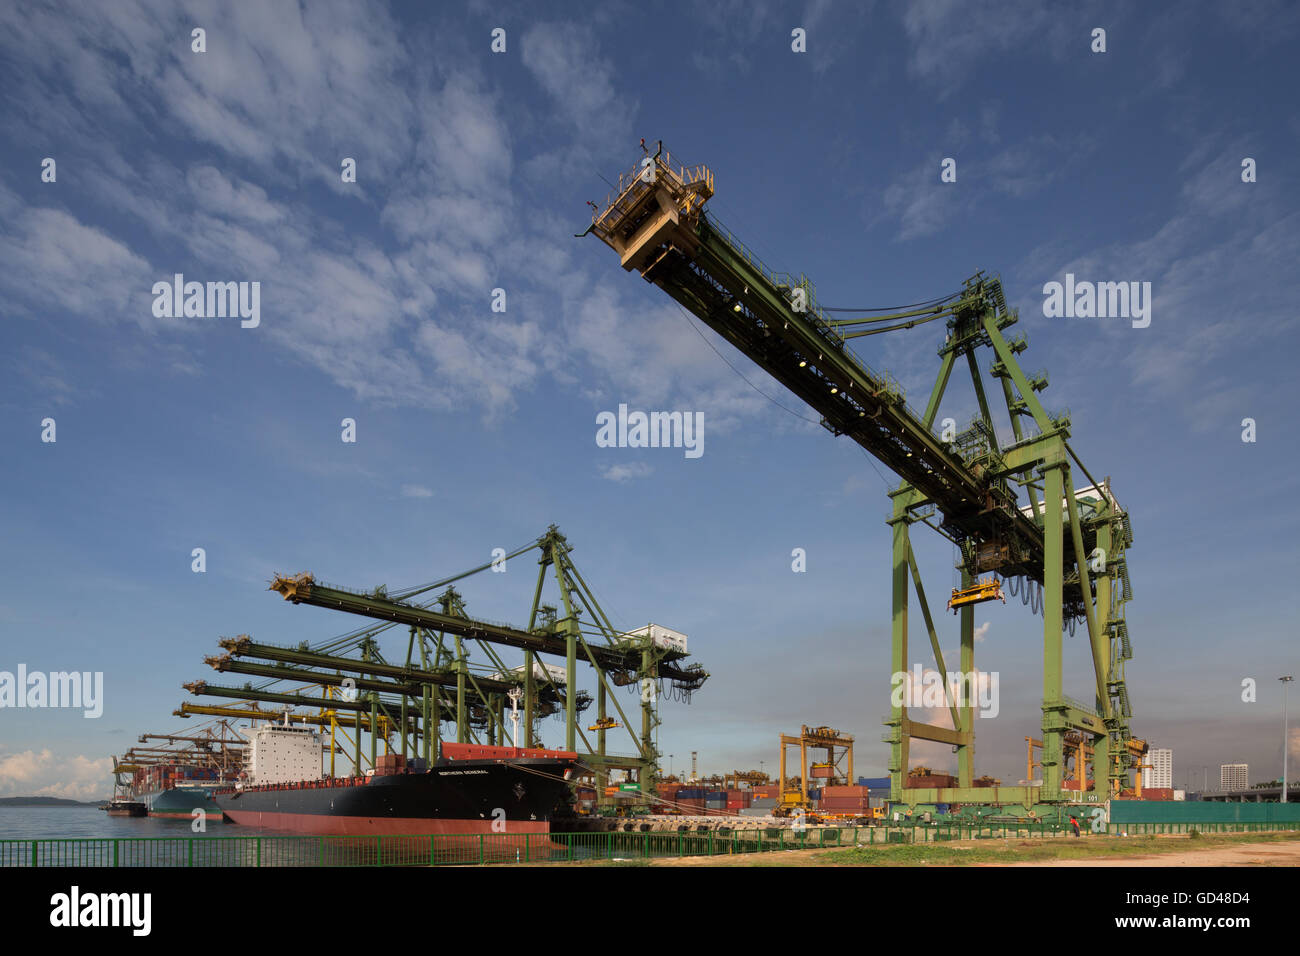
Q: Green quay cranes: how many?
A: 5